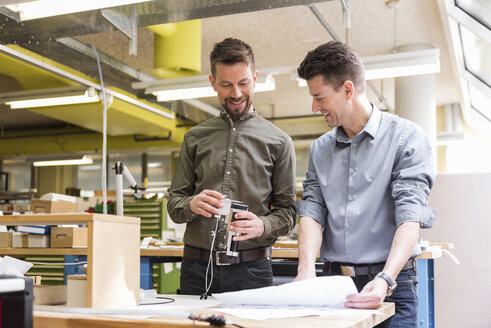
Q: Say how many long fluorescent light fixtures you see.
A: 5